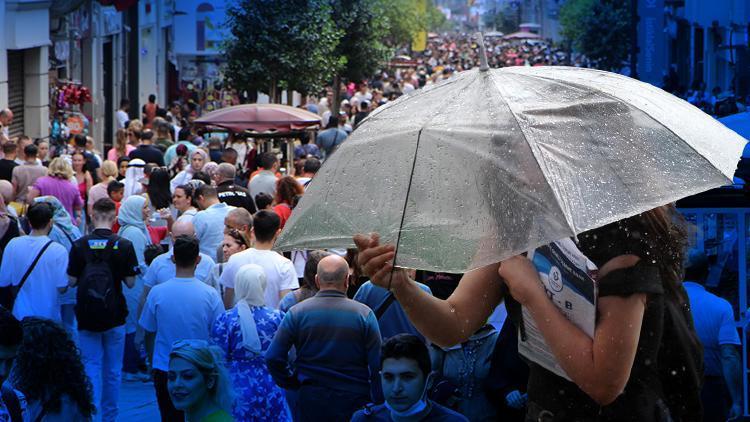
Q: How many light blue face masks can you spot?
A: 1